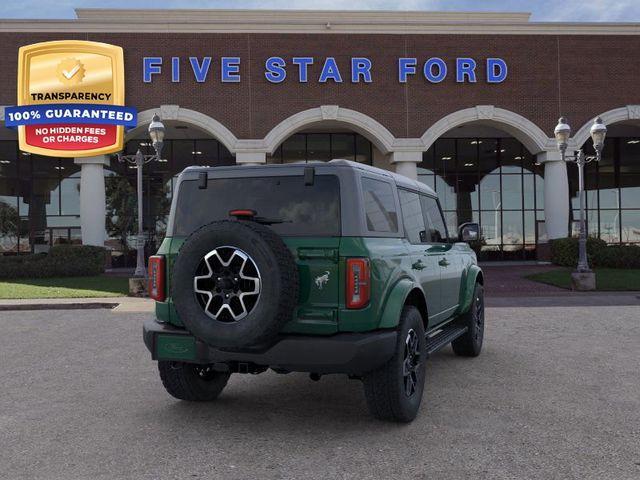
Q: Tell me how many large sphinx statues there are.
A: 0